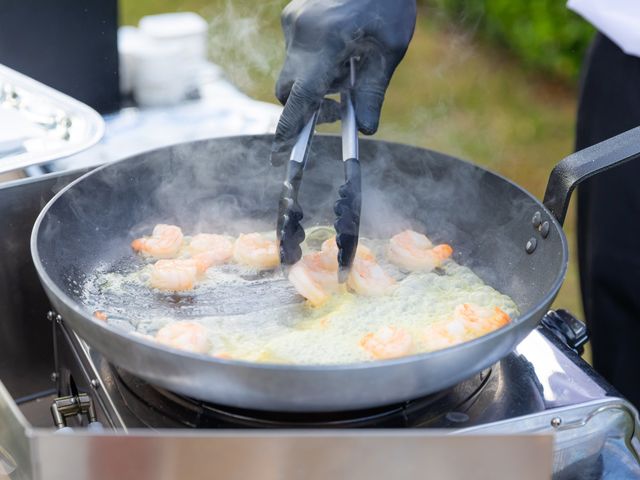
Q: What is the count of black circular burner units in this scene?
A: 1